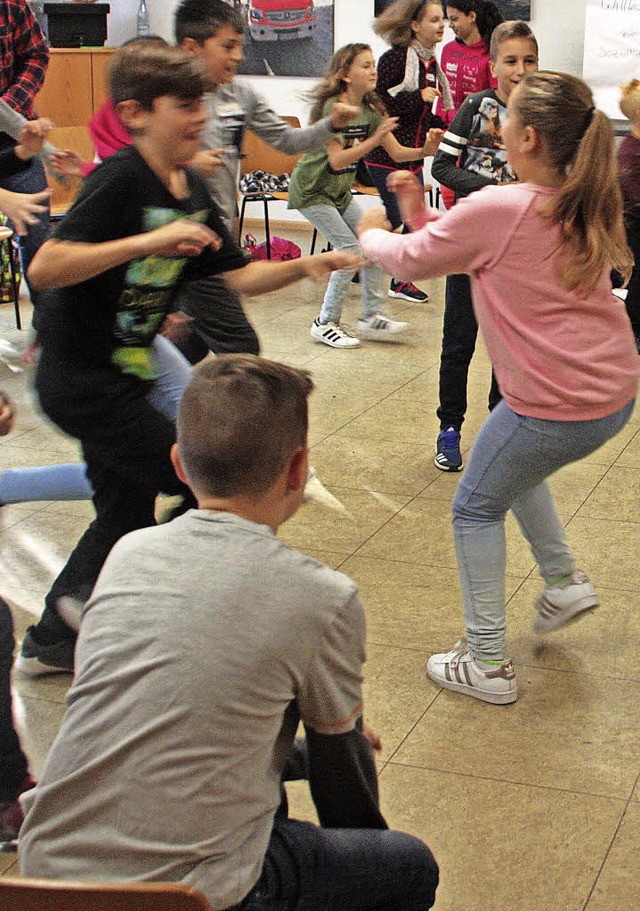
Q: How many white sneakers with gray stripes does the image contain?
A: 2